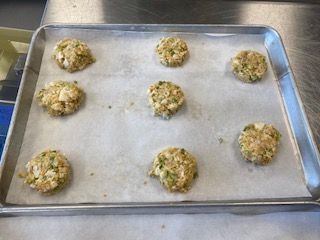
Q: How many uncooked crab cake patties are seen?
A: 8